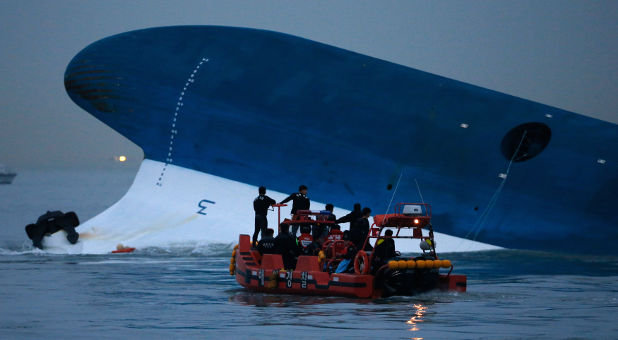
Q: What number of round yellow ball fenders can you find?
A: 7